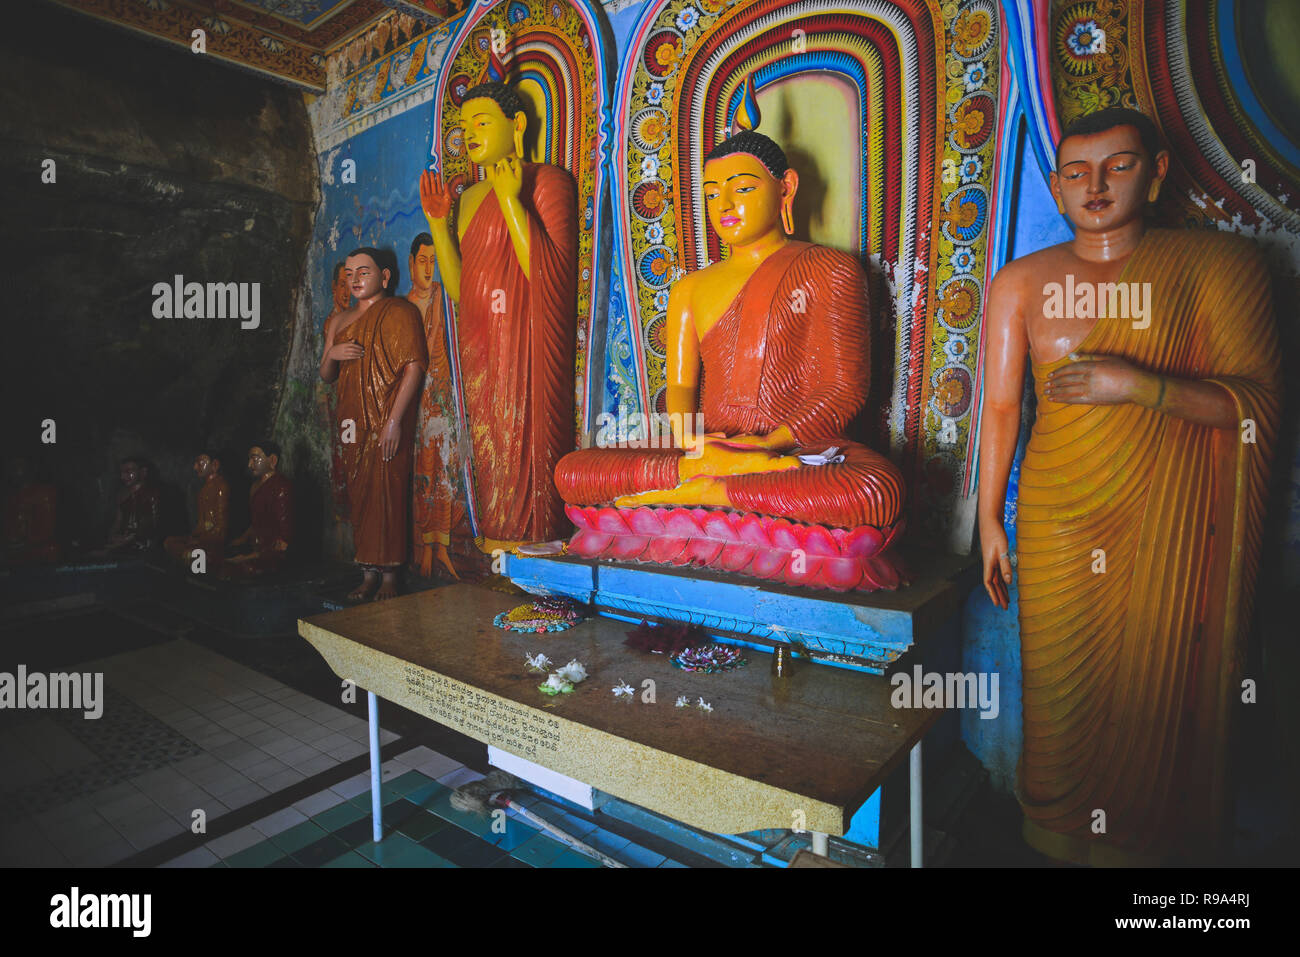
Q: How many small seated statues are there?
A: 4